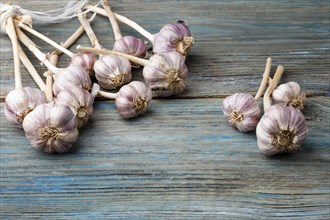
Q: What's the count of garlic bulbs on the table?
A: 13